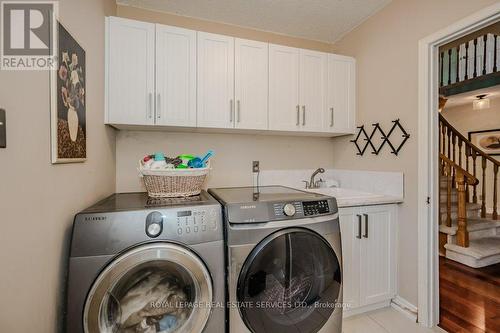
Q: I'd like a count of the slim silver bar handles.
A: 9